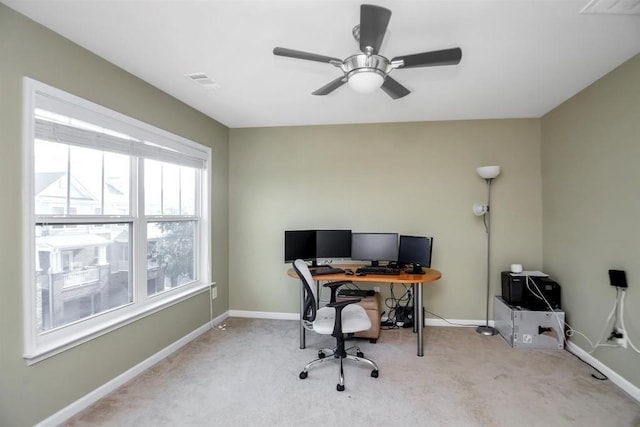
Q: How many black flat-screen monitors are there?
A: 4